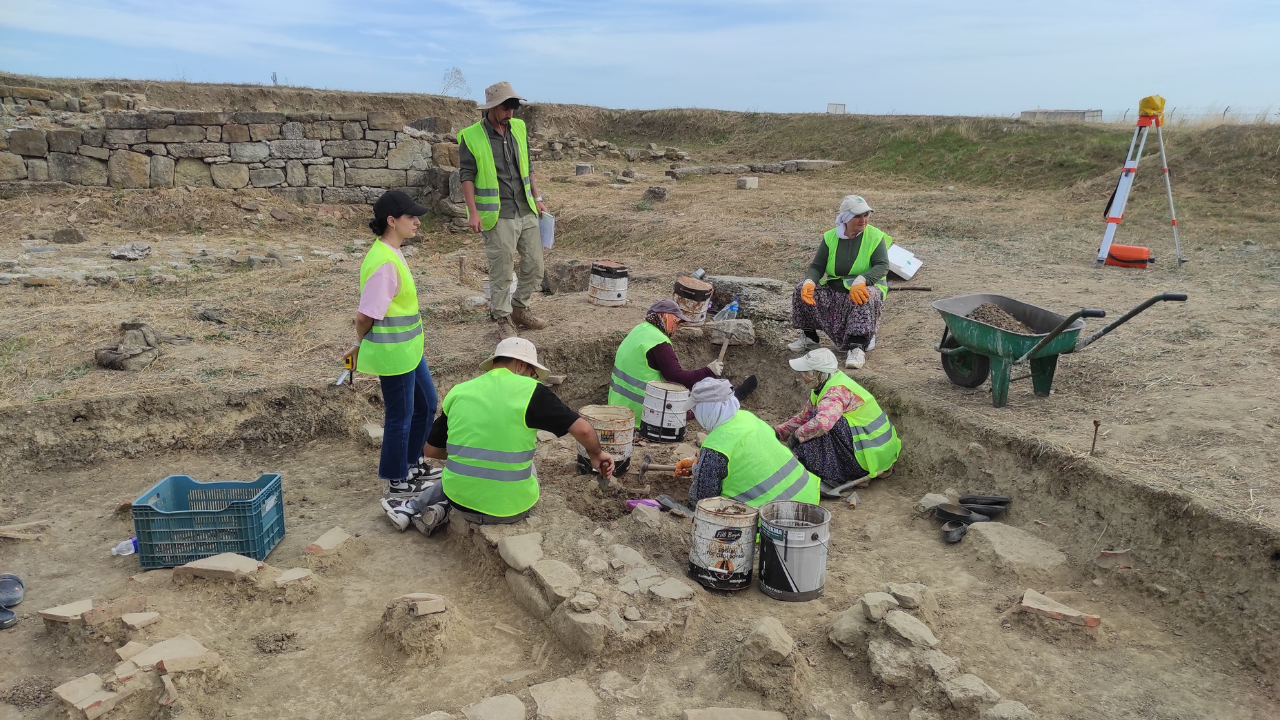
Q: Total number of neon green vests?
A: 7